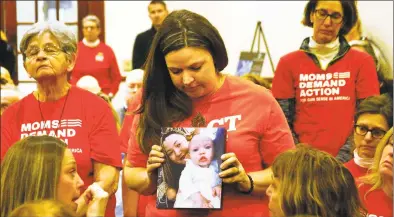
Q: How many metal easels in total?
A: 1